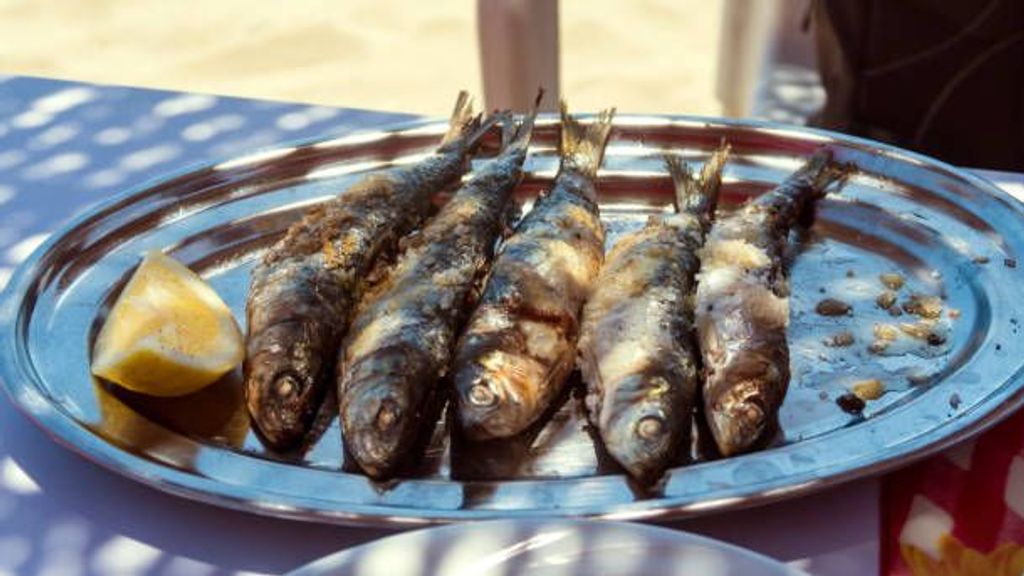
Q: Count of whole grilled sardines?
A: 5